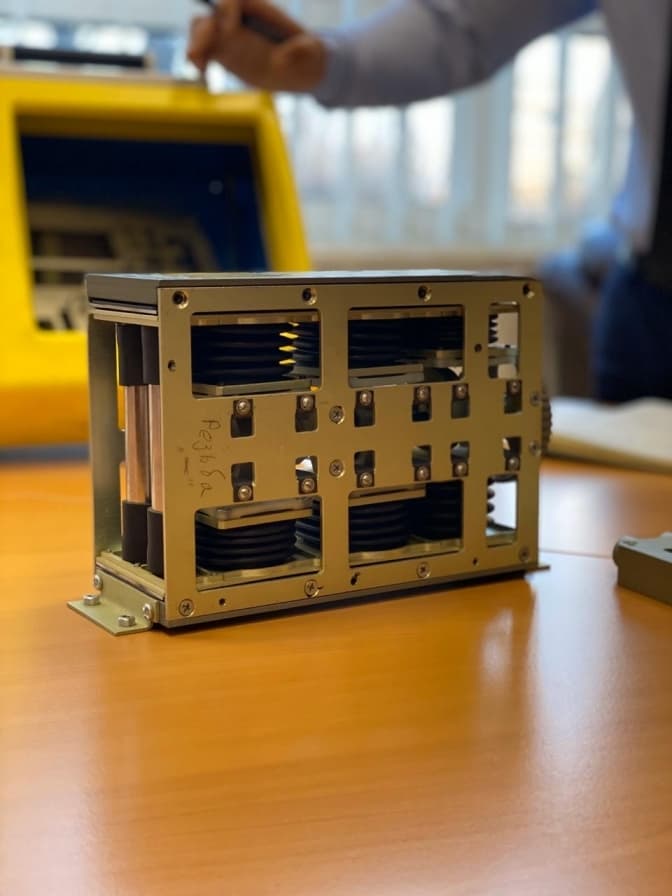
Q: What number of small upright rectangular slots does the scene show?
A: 12